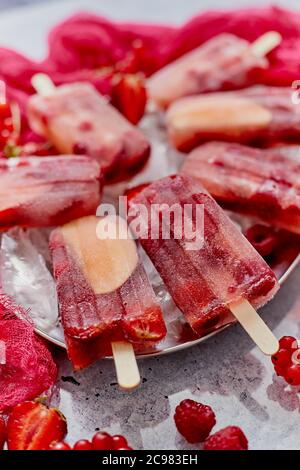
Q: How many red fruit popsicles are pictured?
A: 7